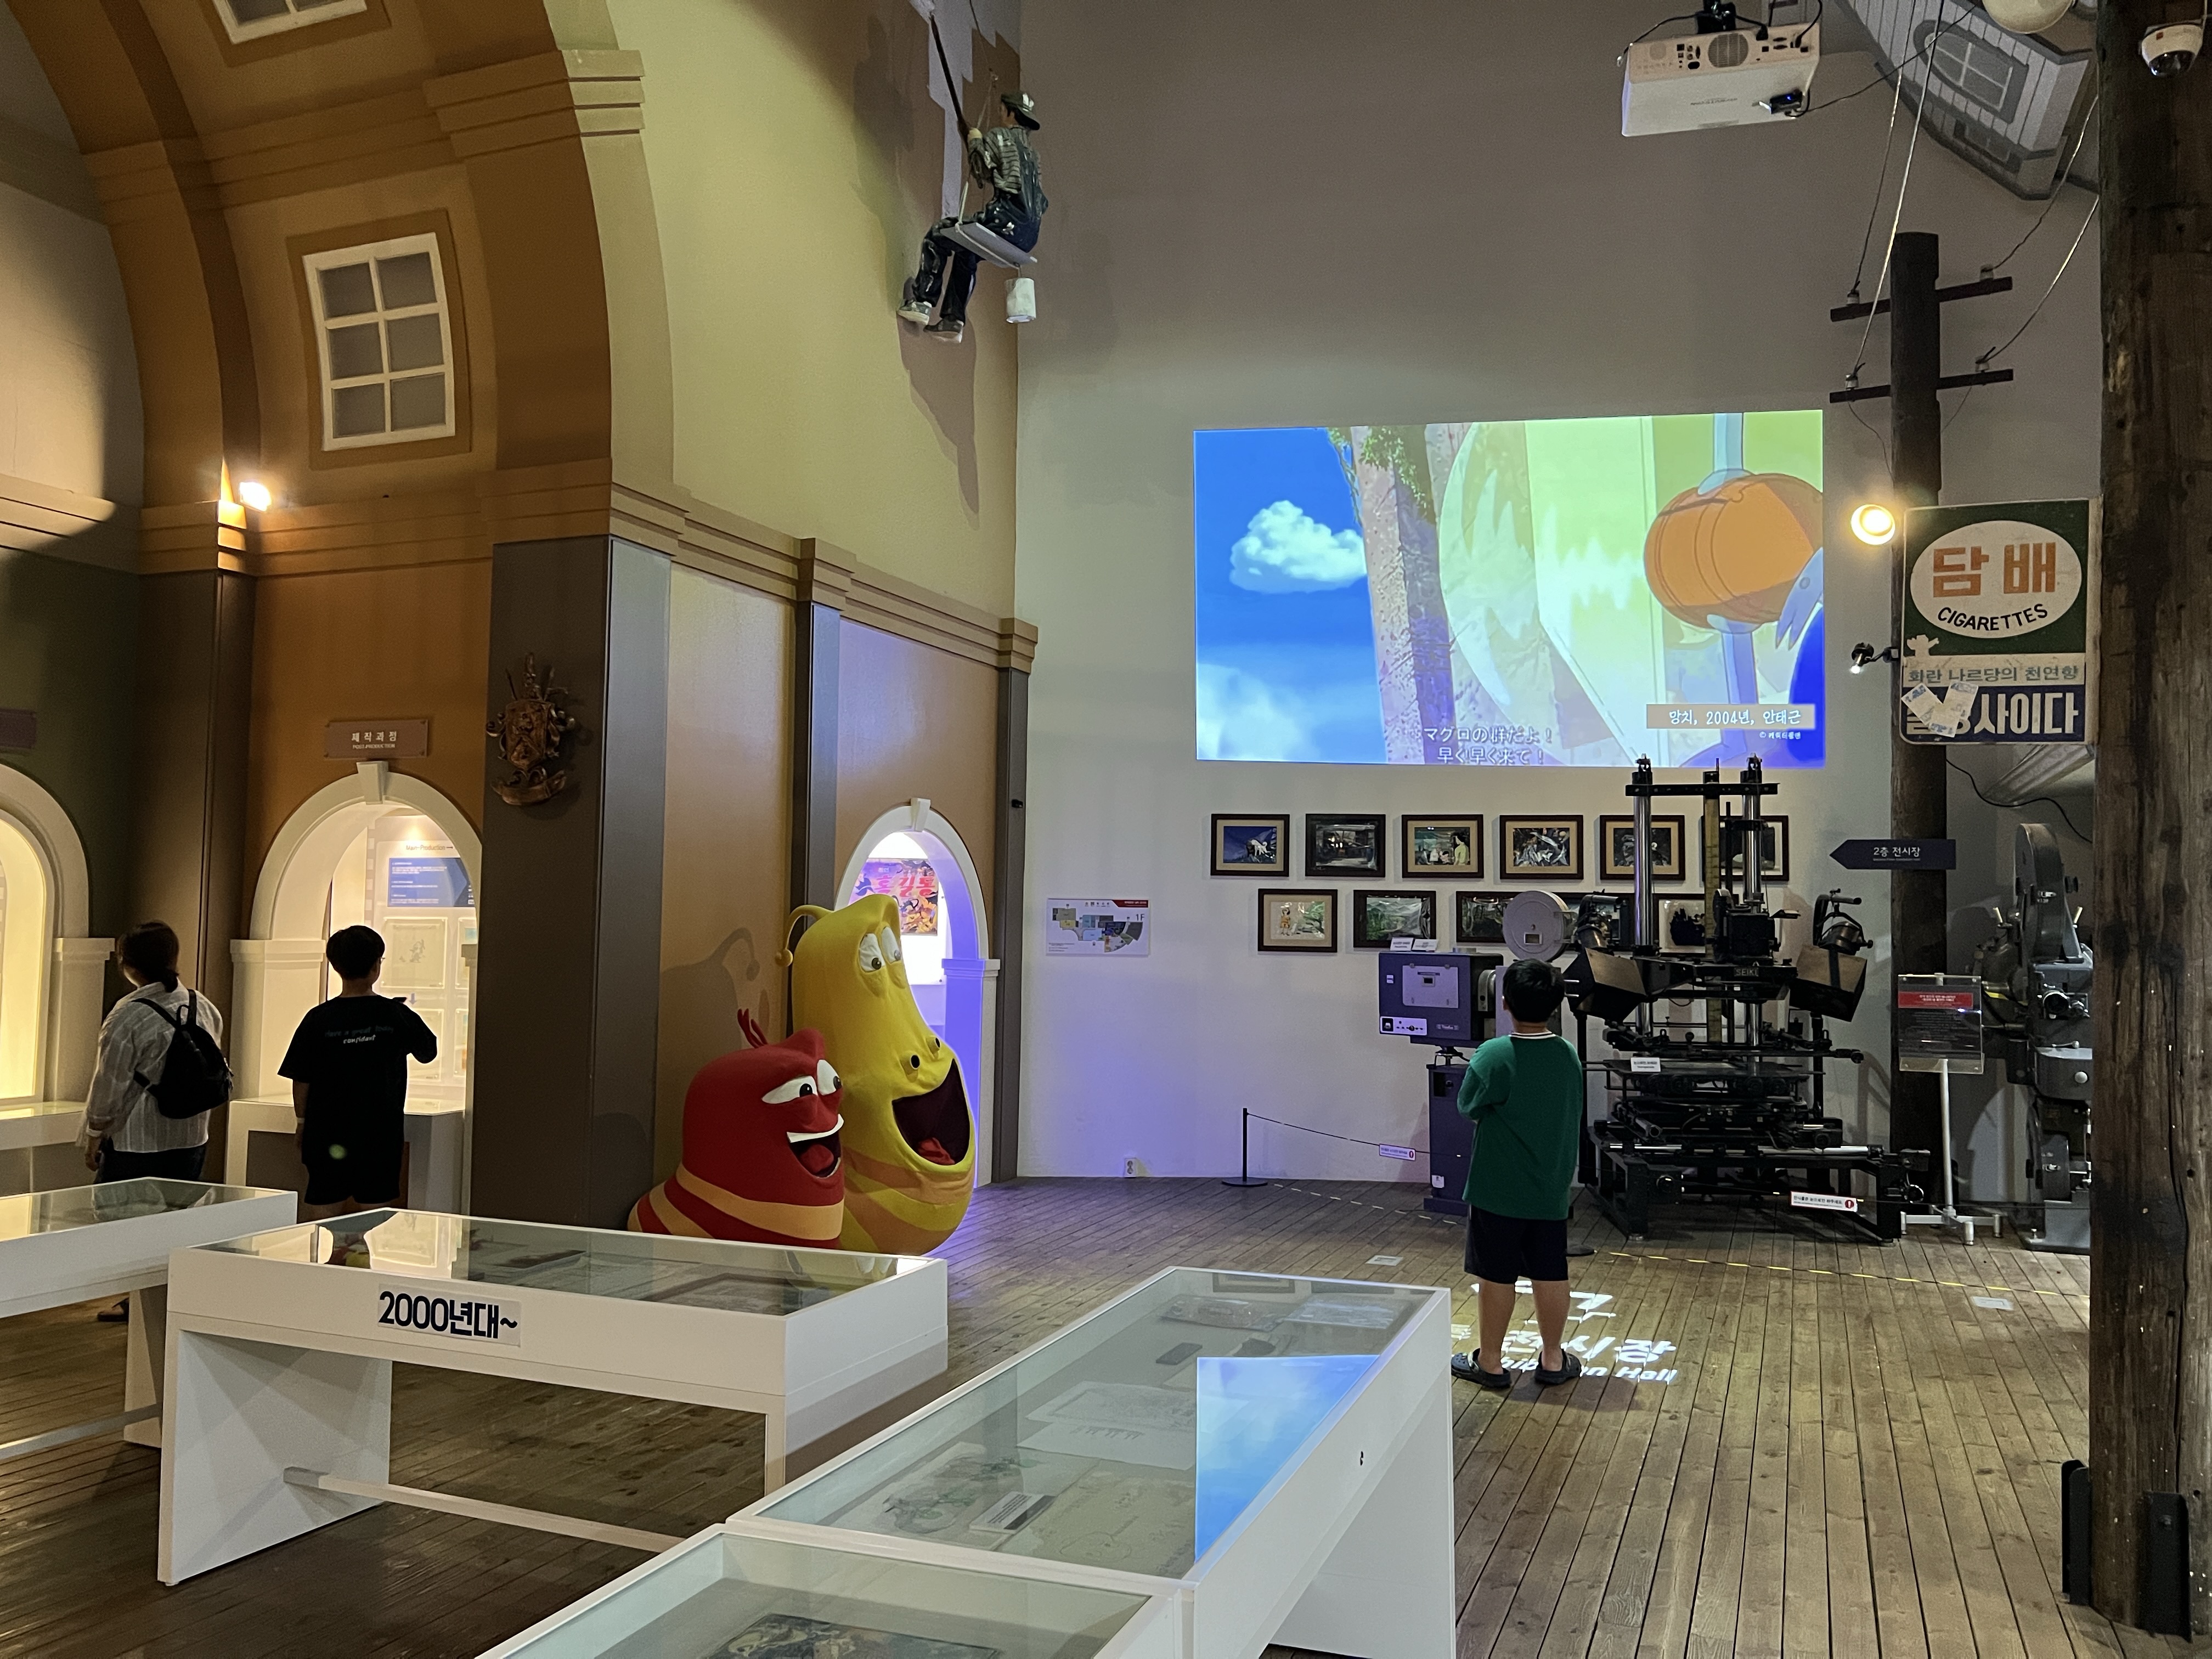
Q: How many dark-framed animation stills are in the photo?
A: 11